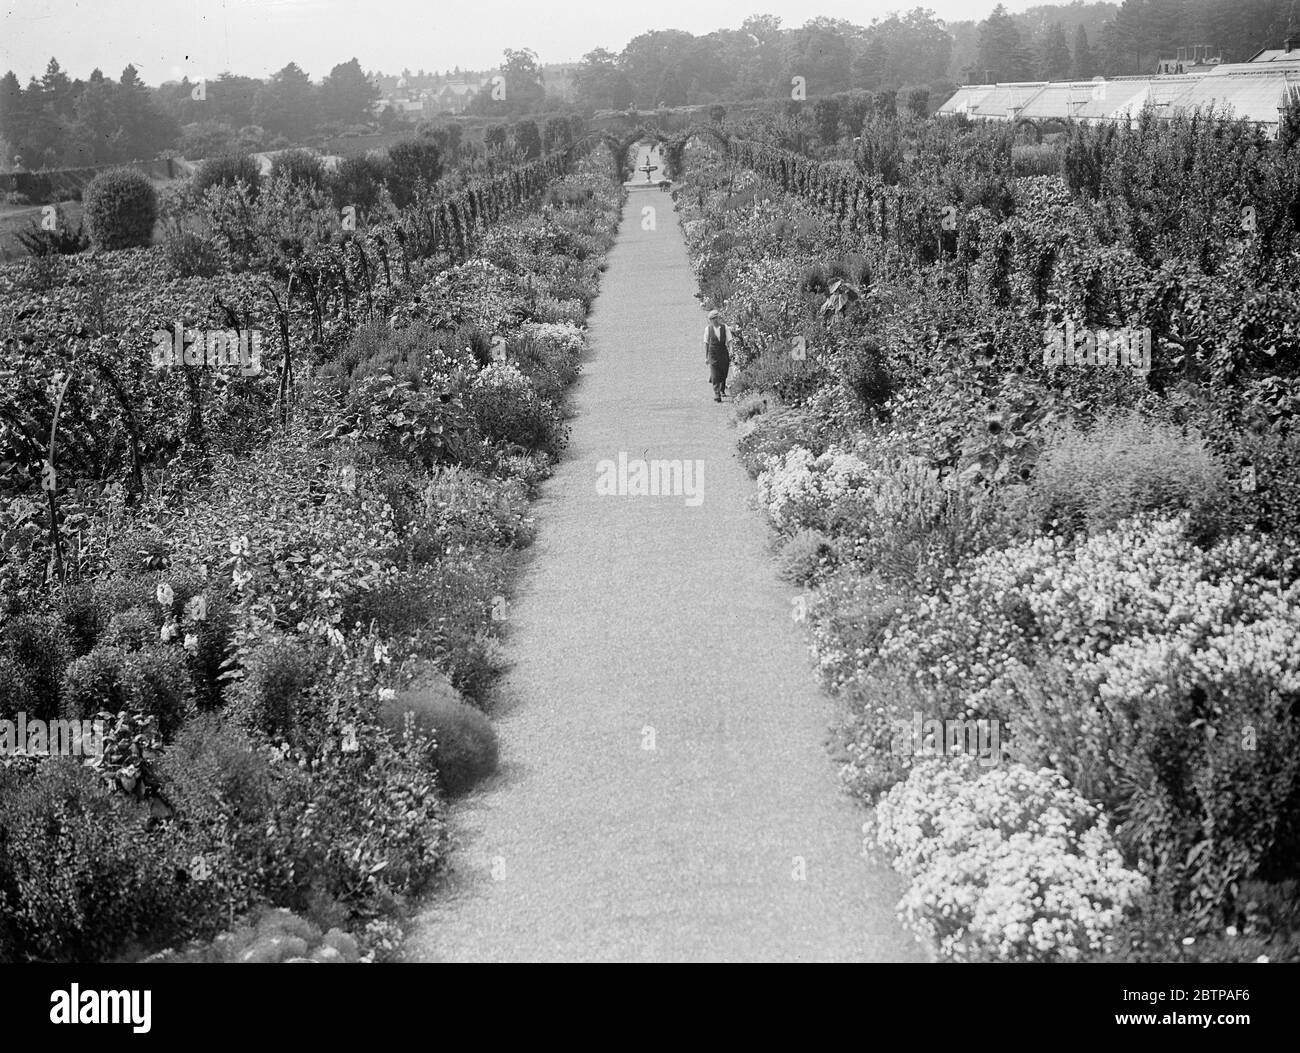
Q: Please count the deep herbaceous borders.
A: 2